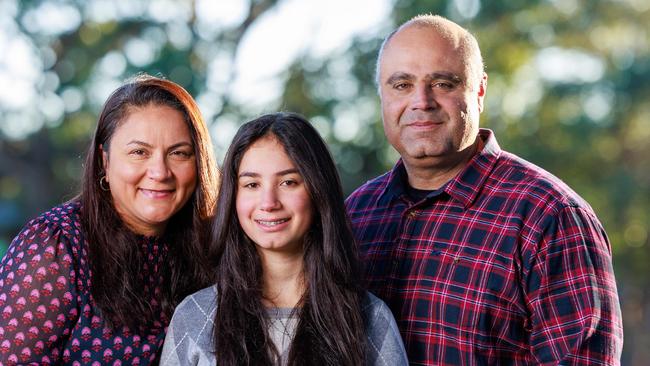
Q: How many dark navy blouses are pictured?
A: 1